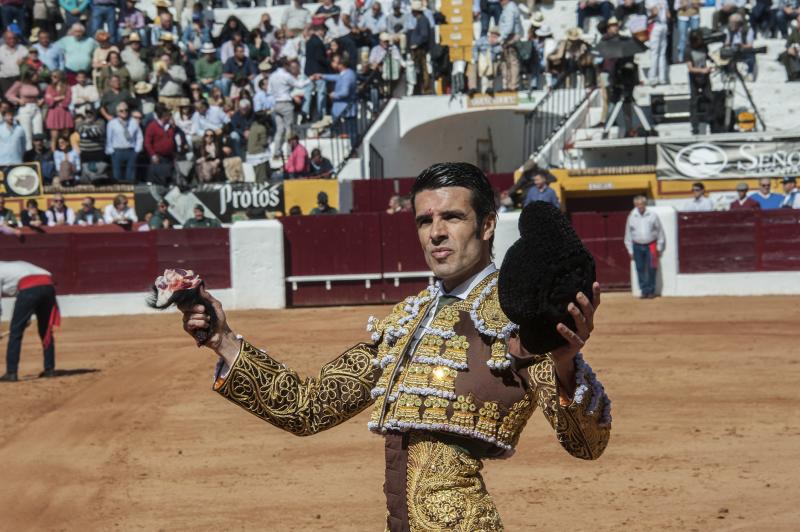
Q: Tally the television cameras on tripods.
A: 2